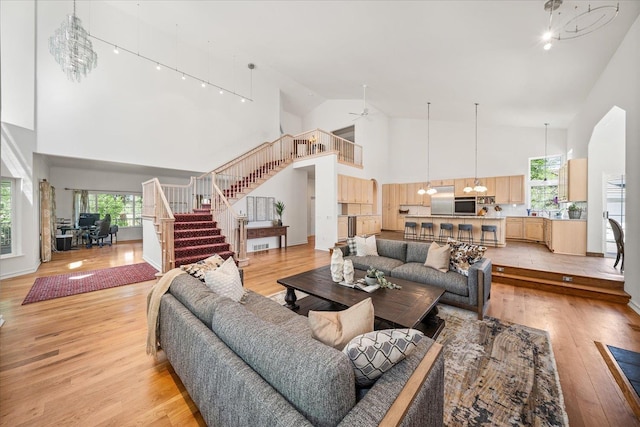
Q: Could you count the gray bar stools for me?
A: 5